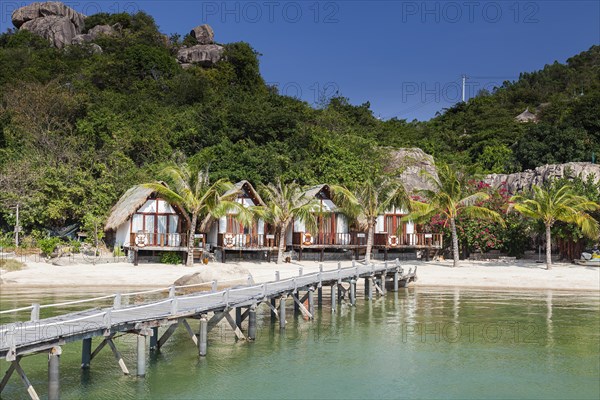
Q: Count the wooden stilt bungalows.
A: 4